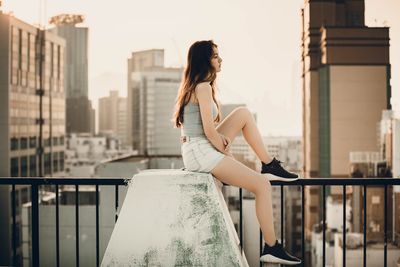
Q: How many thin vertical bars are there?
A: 13